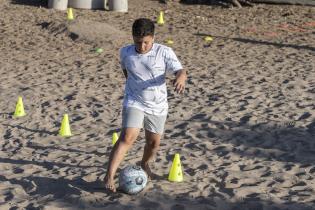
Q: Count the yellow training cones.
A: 6